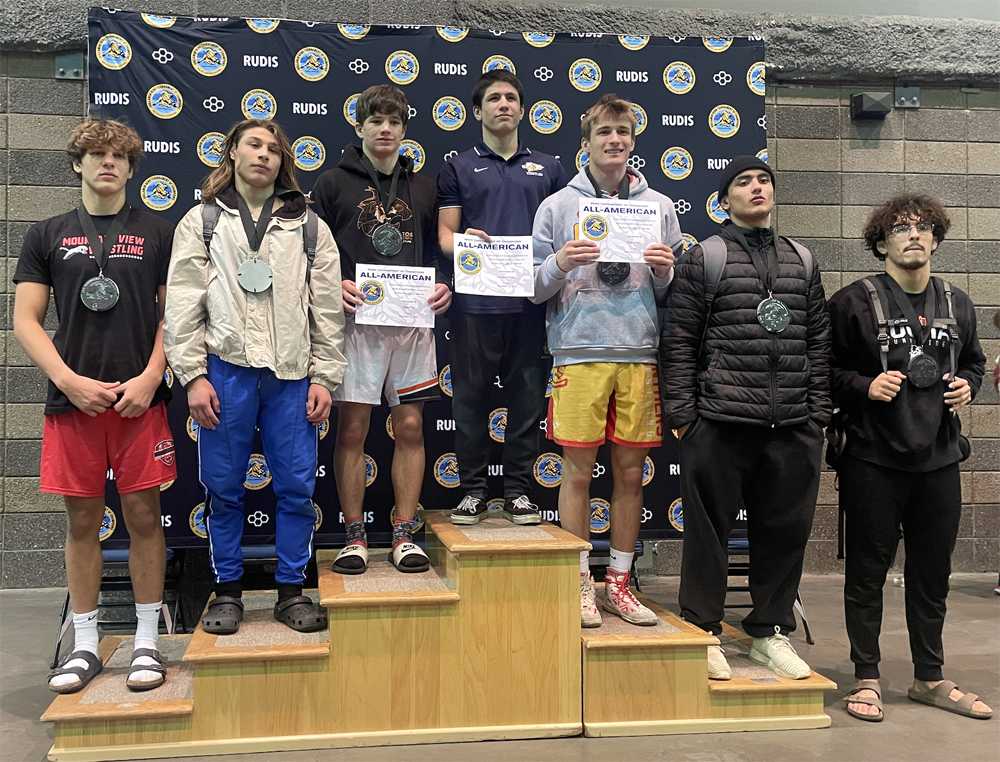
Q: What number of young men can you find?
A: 7